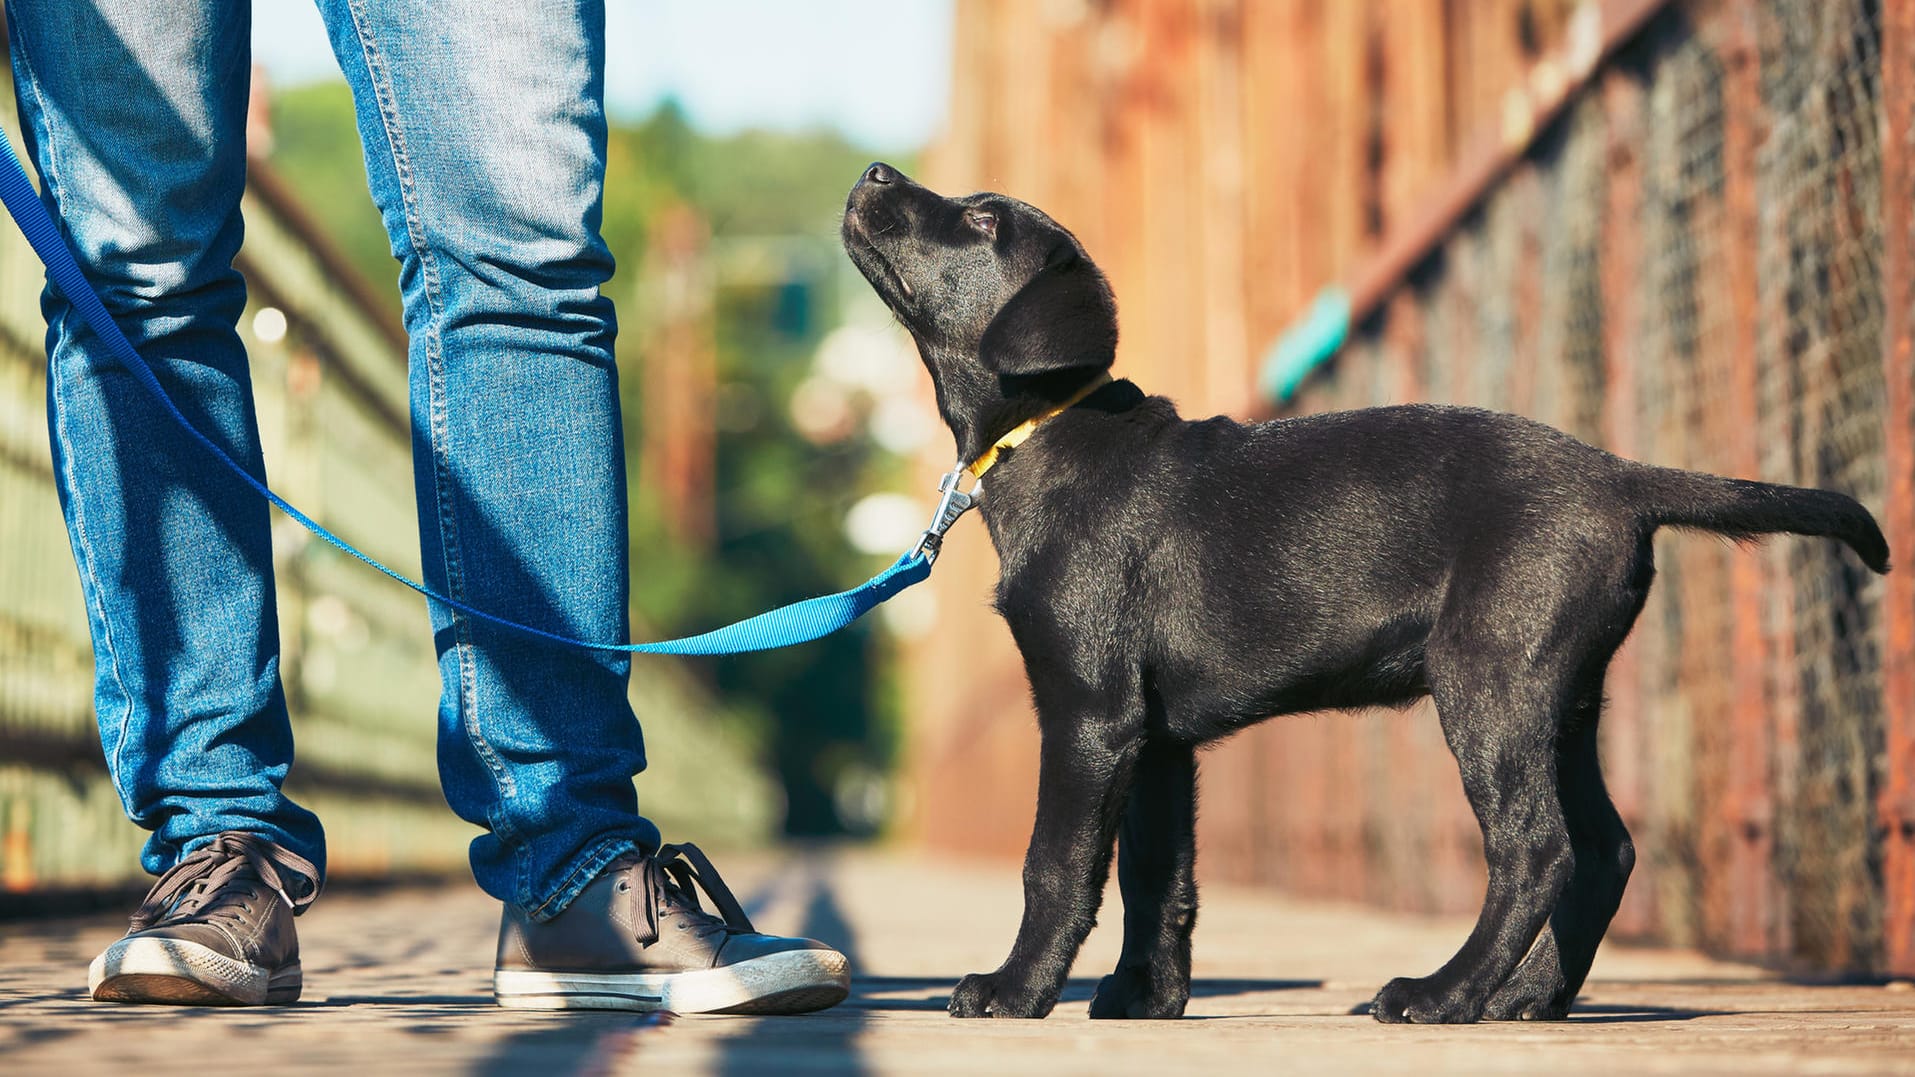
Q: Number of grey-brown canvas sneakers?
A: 2